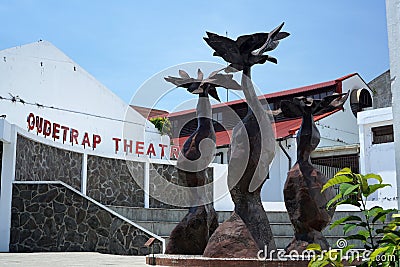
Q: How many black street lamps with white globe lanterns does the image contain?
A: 0